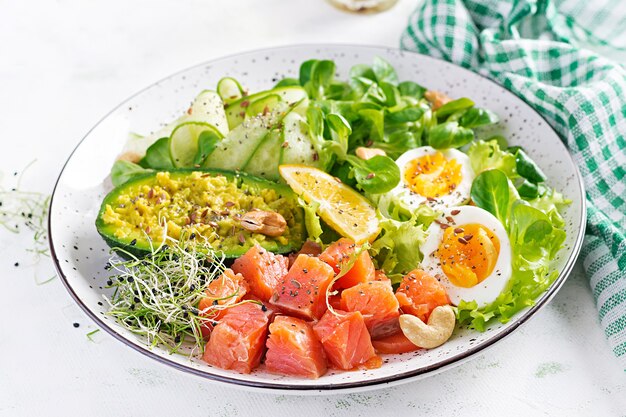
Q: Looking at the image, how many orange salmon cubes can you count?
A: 9